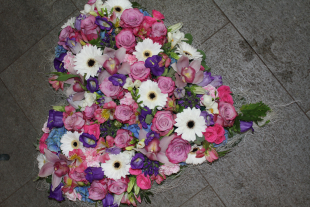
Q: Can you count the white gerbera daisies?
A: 9